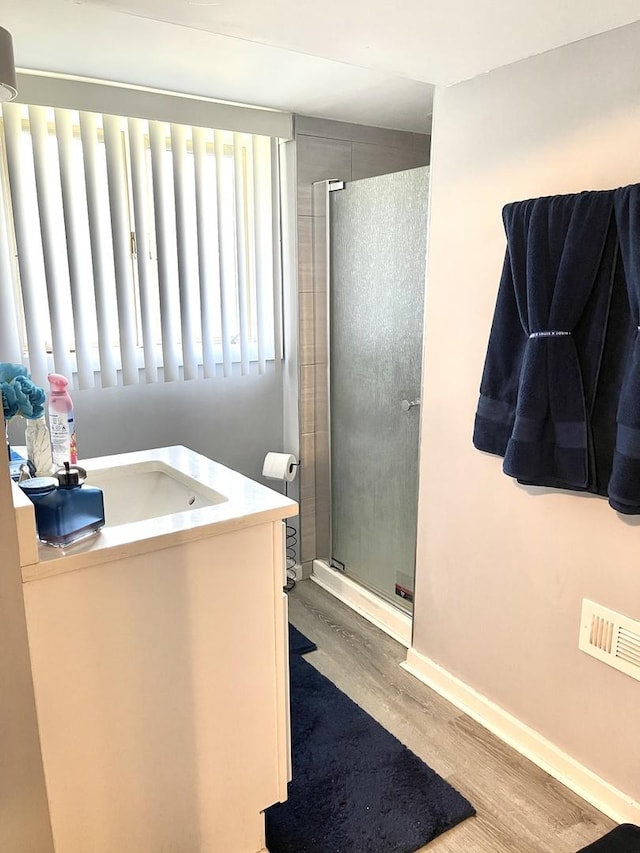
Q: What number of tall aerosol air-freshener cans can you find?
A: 1